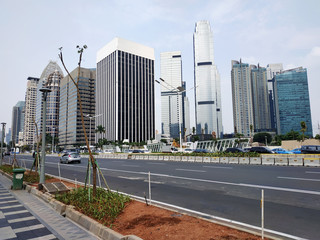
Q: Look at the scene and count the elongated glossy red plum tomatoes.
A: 0